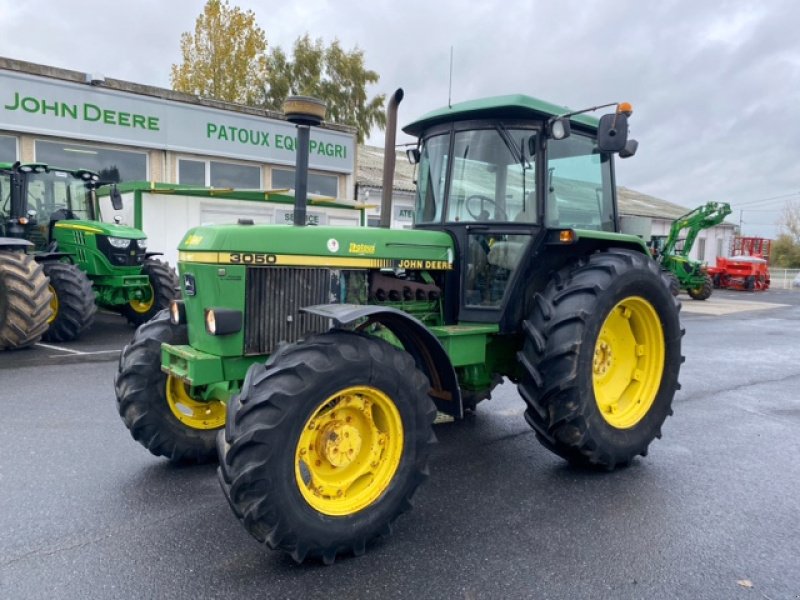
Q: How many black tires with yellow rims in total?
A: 6